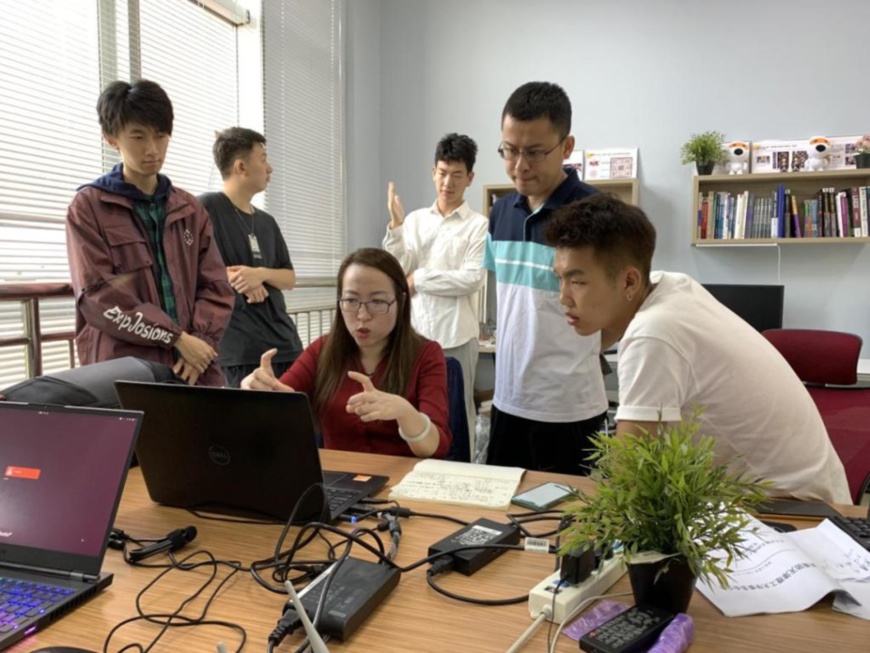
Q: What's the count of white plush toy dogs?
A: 2